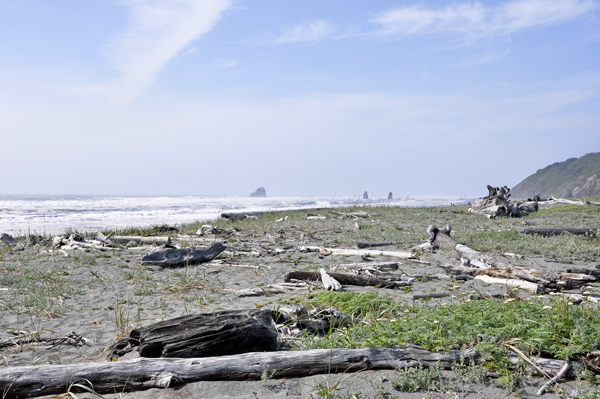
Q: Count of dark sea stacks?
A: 3